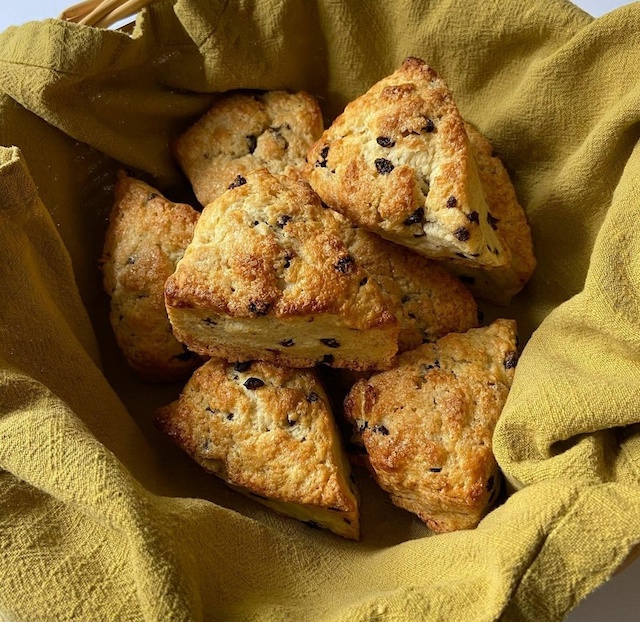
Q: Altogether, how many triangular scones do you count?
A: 8